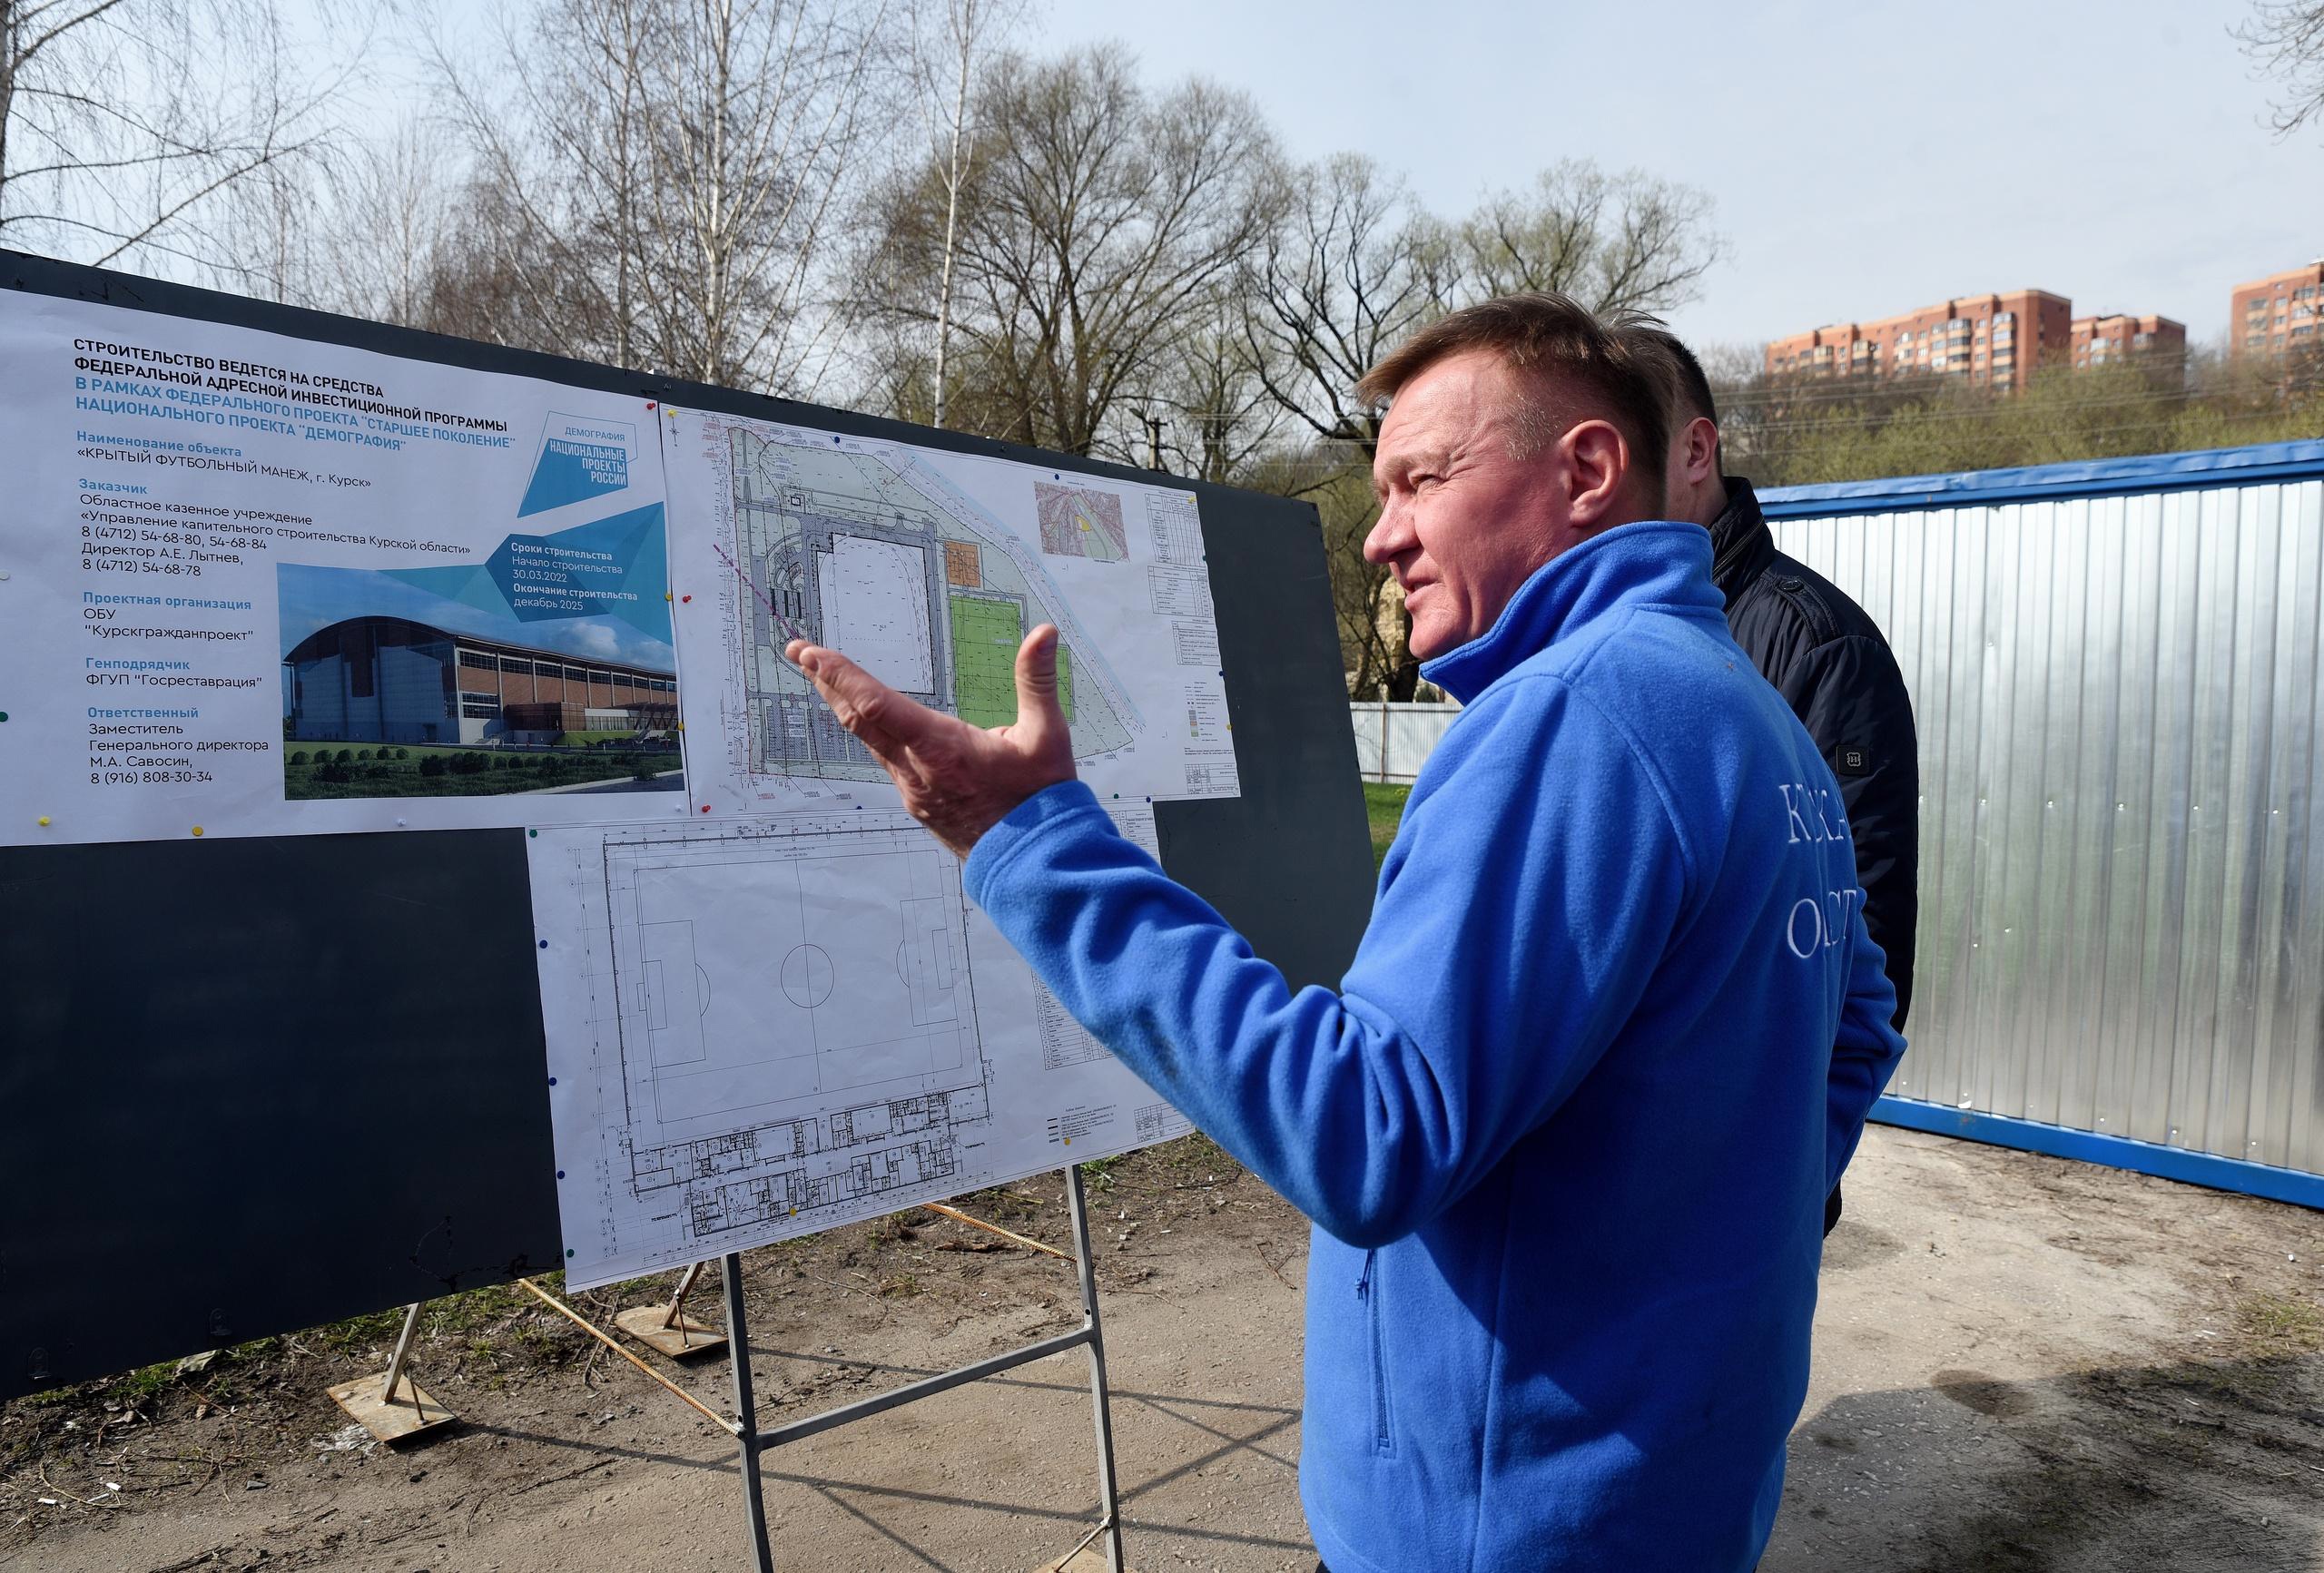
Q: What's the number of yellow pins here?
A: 9